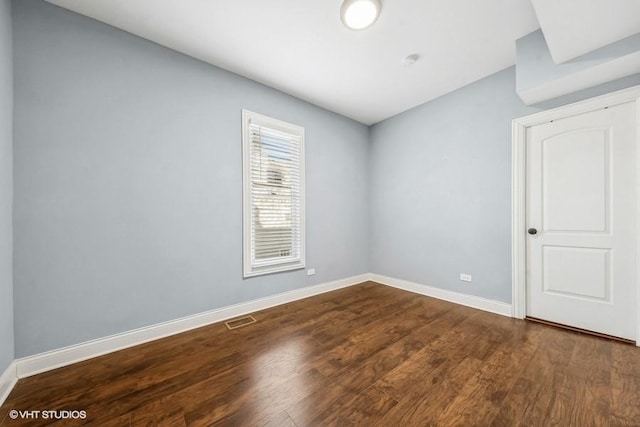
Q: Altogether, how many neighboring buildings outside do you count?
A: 1